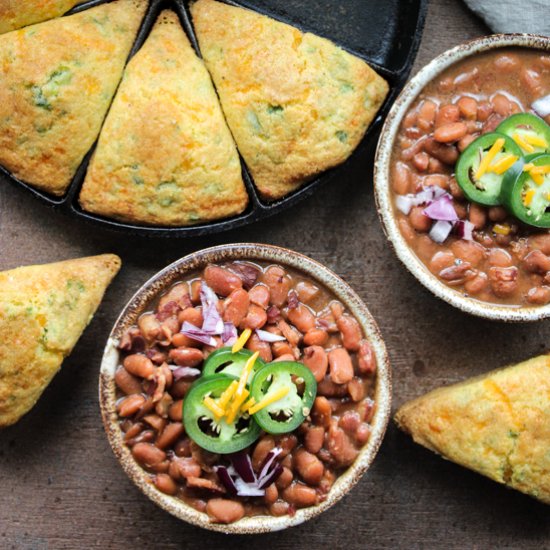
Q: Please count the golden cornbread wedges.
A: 6